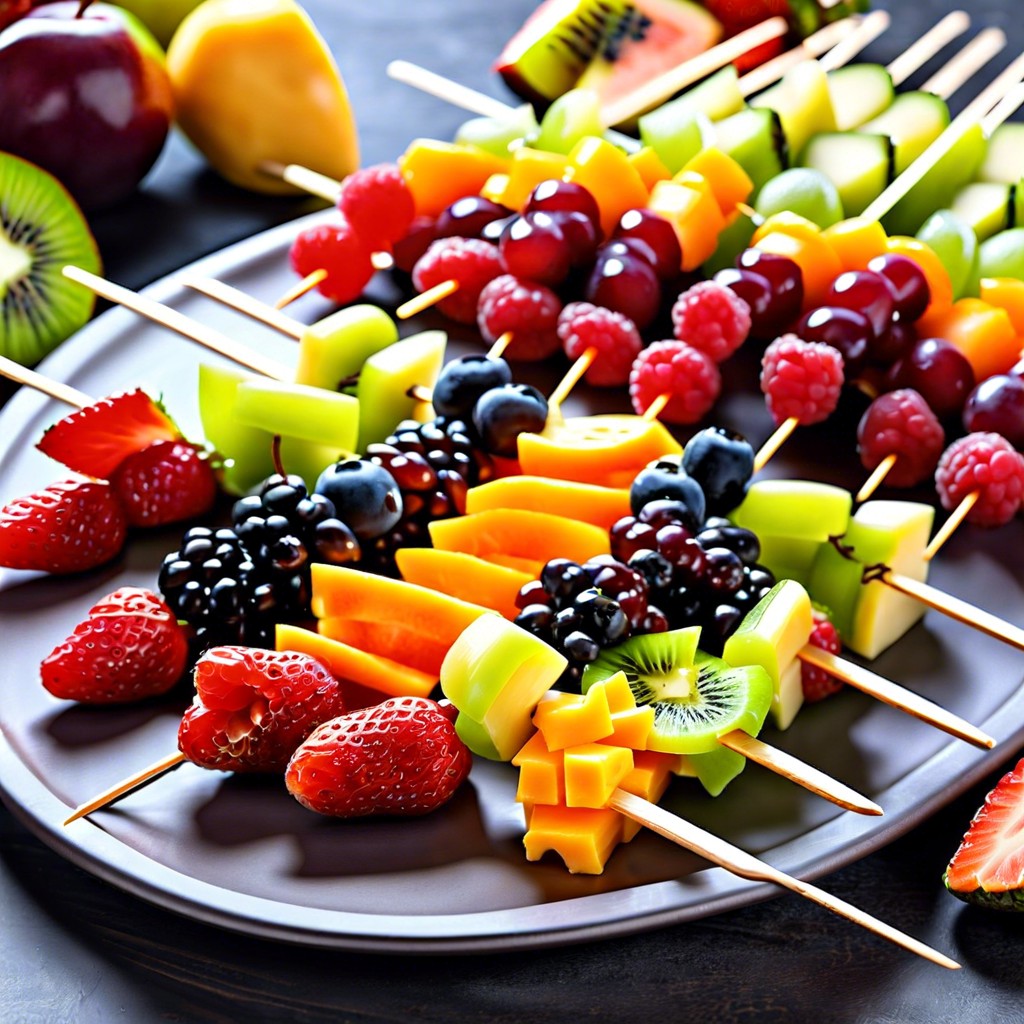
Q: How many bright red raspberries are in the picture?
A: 10